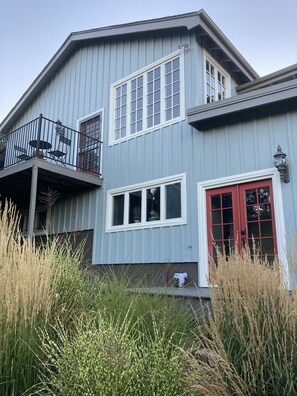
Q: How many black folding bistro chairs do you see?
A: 2